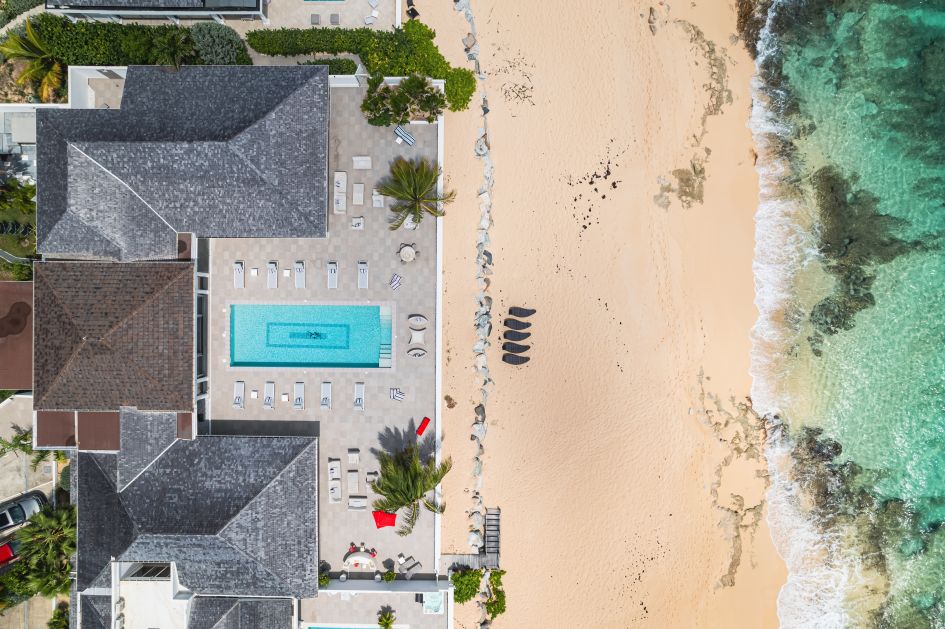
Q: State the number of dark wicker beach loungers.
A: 5